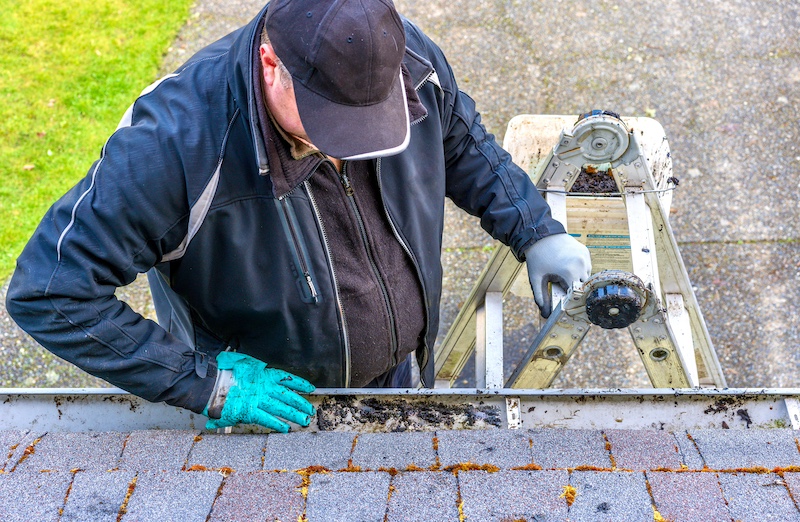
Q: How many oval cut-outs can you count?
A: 2